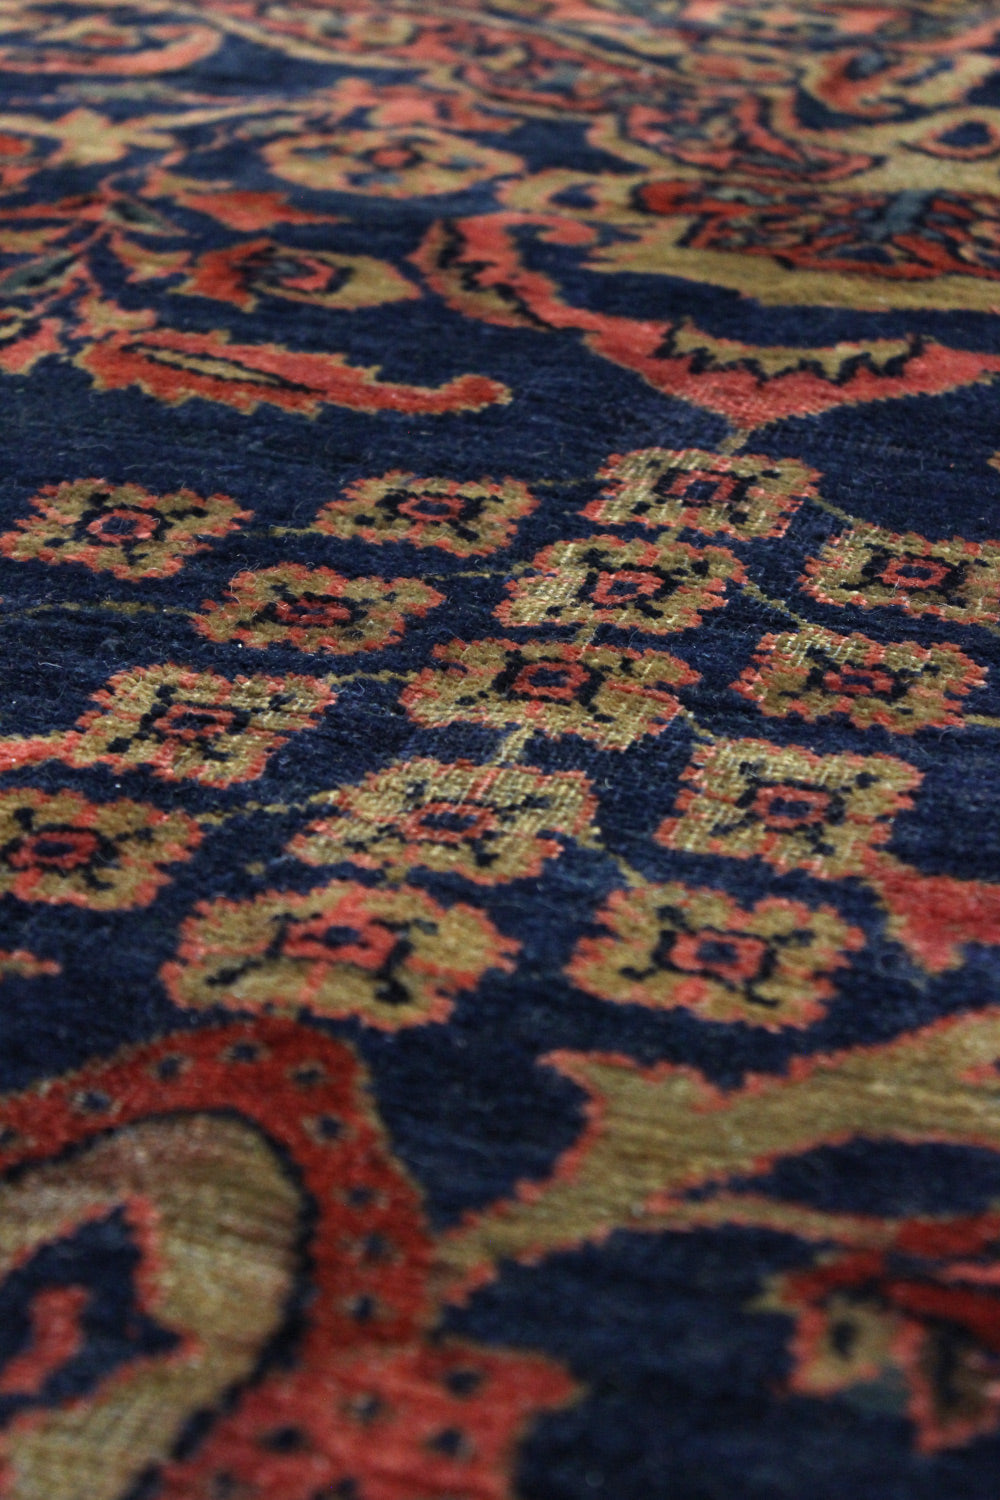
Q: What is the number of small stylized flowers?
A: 14